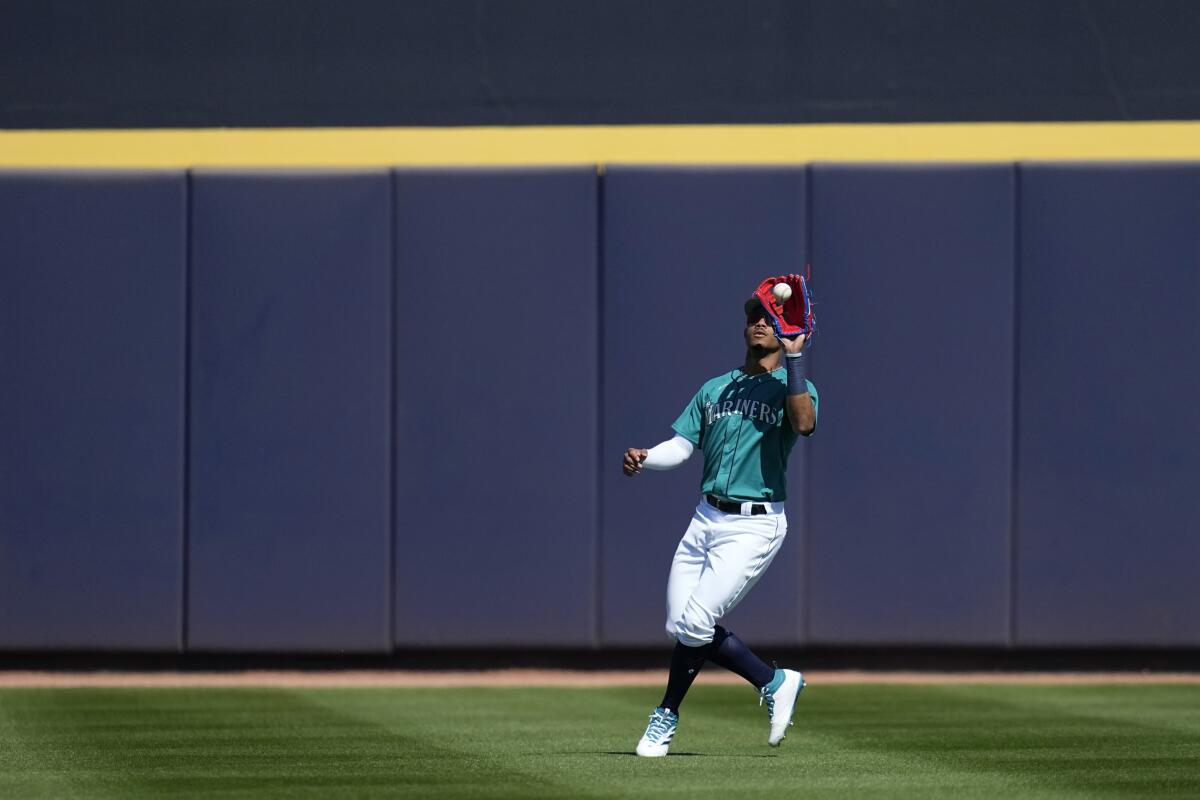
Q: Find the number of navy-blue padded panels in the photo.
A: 6